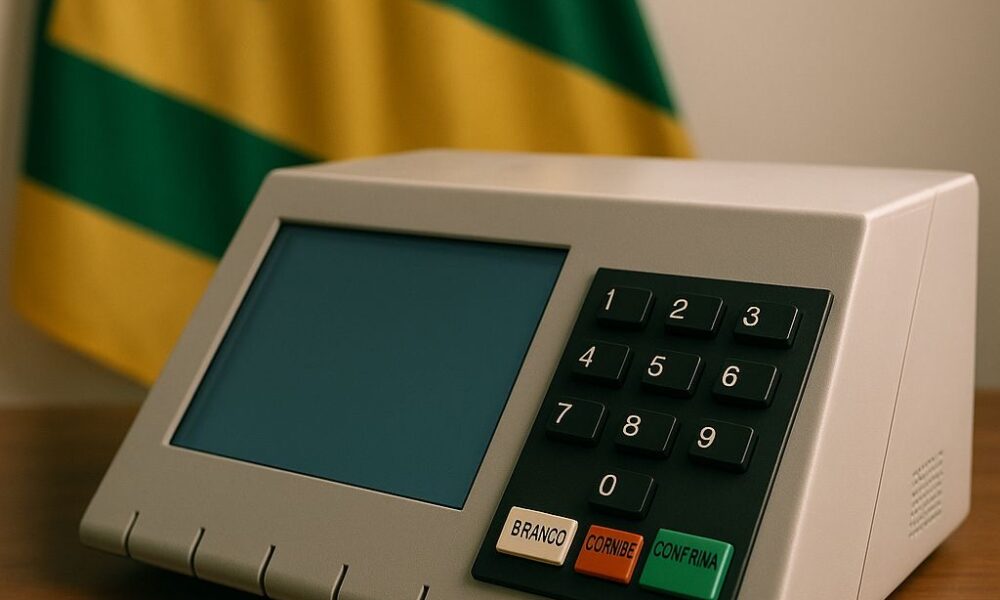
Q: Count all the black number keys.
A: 10